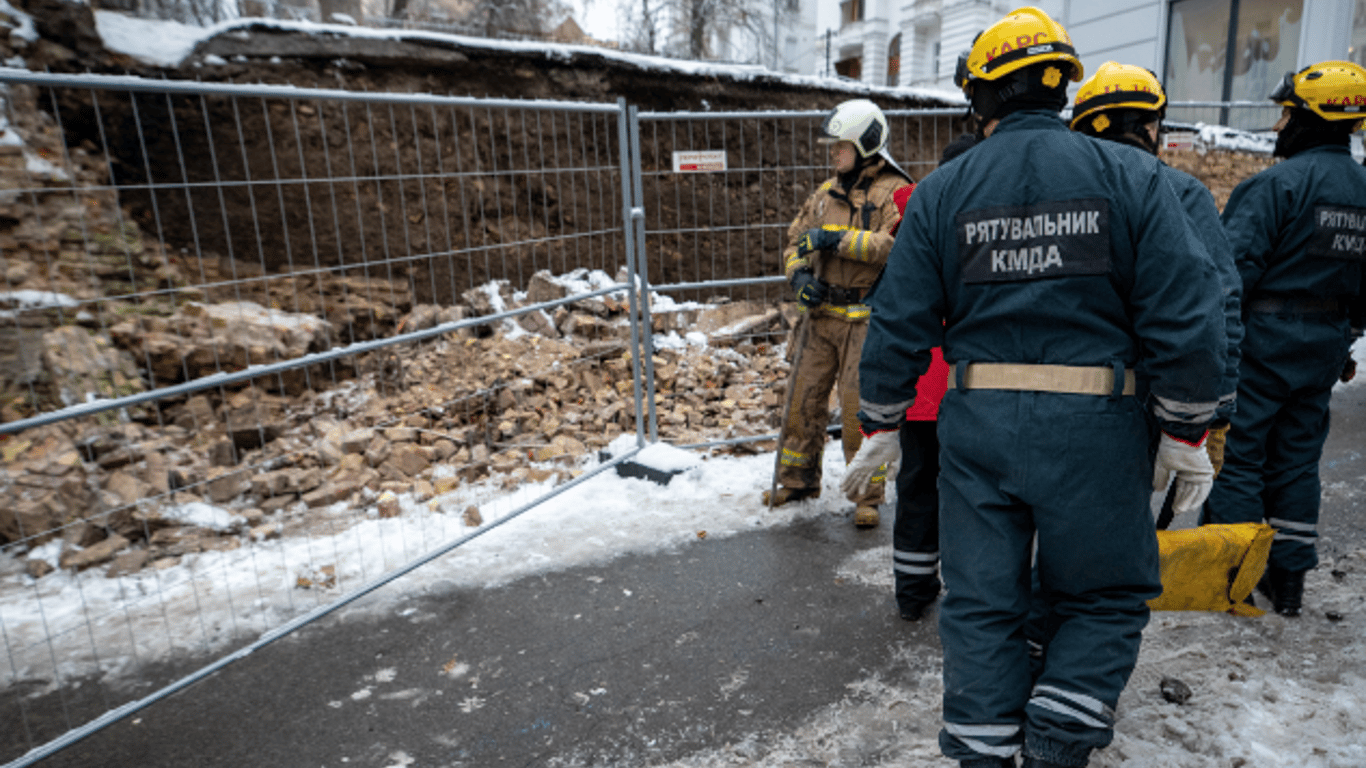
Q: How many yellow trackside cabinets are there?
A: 0